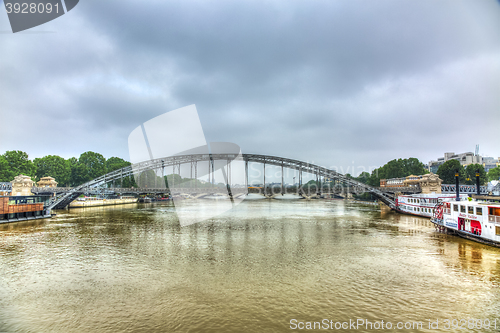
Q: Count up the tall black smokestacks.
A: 2